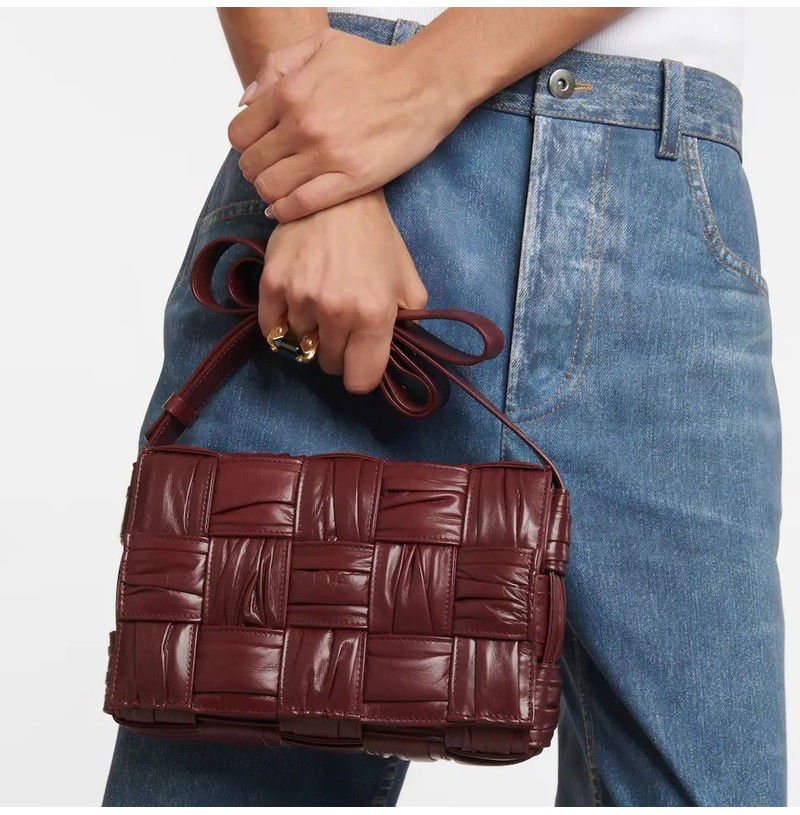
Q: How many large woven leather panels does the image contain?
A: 15